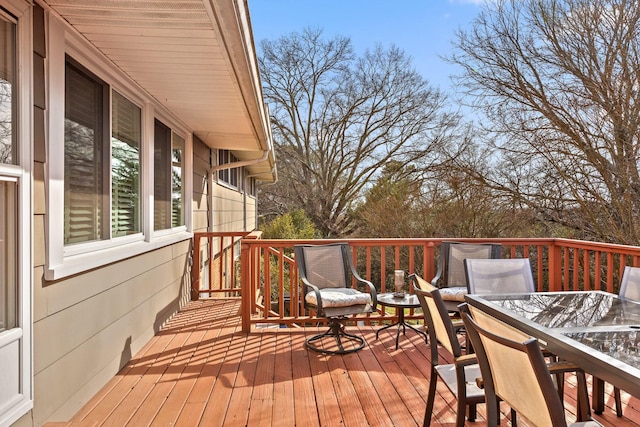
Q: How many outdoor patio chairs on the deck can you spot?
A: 6